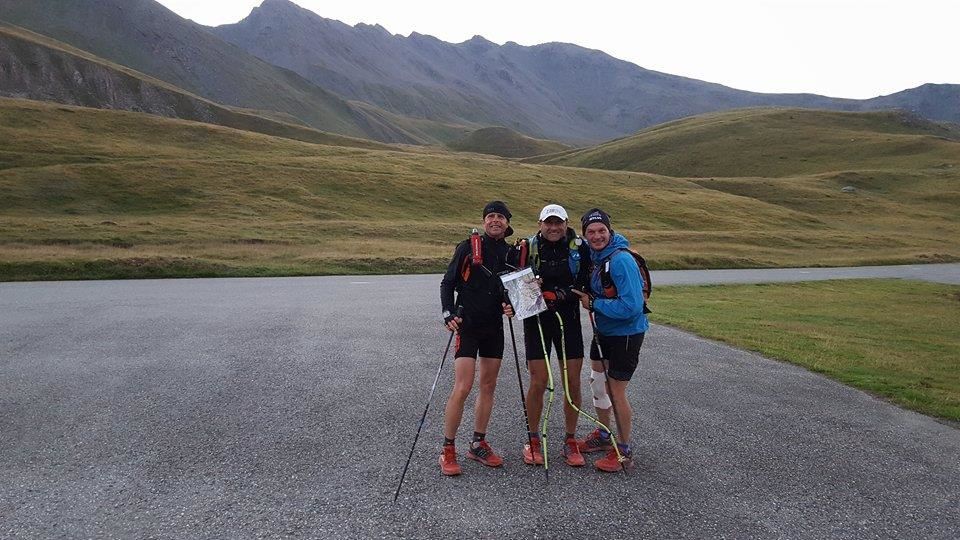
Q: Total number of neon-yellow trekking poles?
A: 2